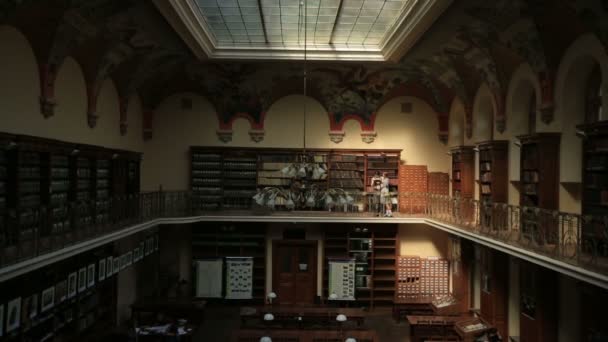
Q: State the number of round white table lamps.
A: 6